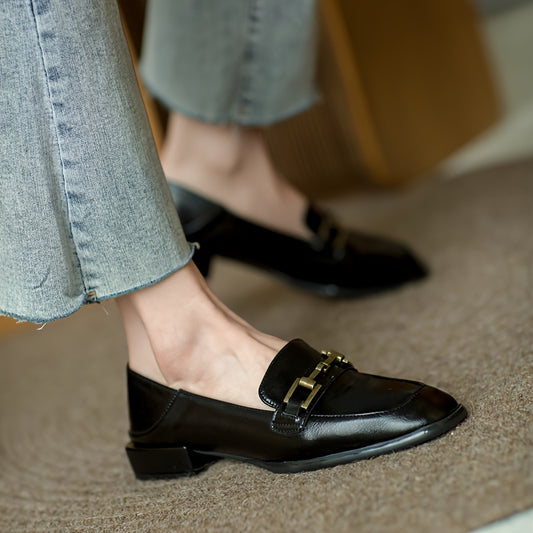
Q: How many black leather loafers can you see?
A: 2